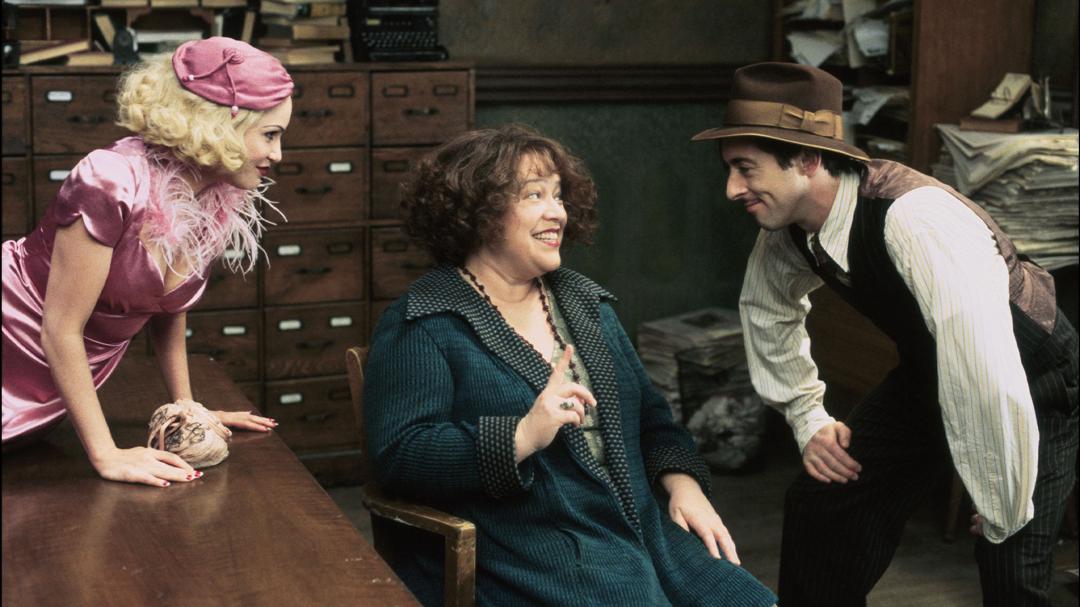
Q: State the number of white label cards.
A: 10